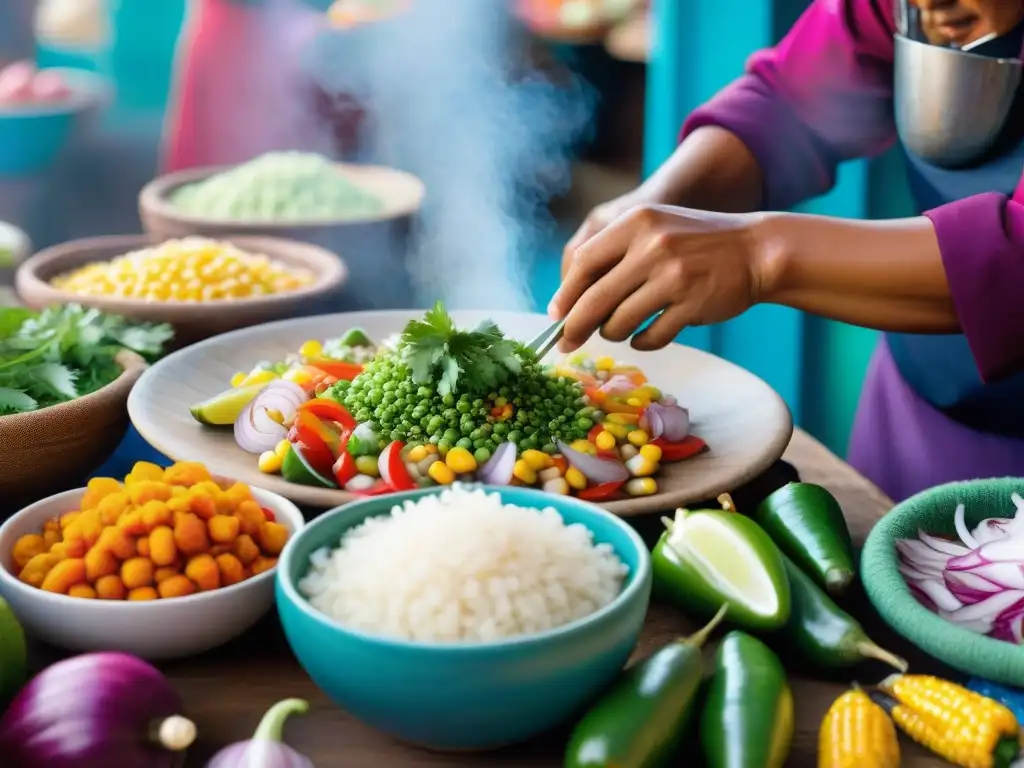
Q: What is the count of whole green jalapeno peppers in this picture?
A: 4